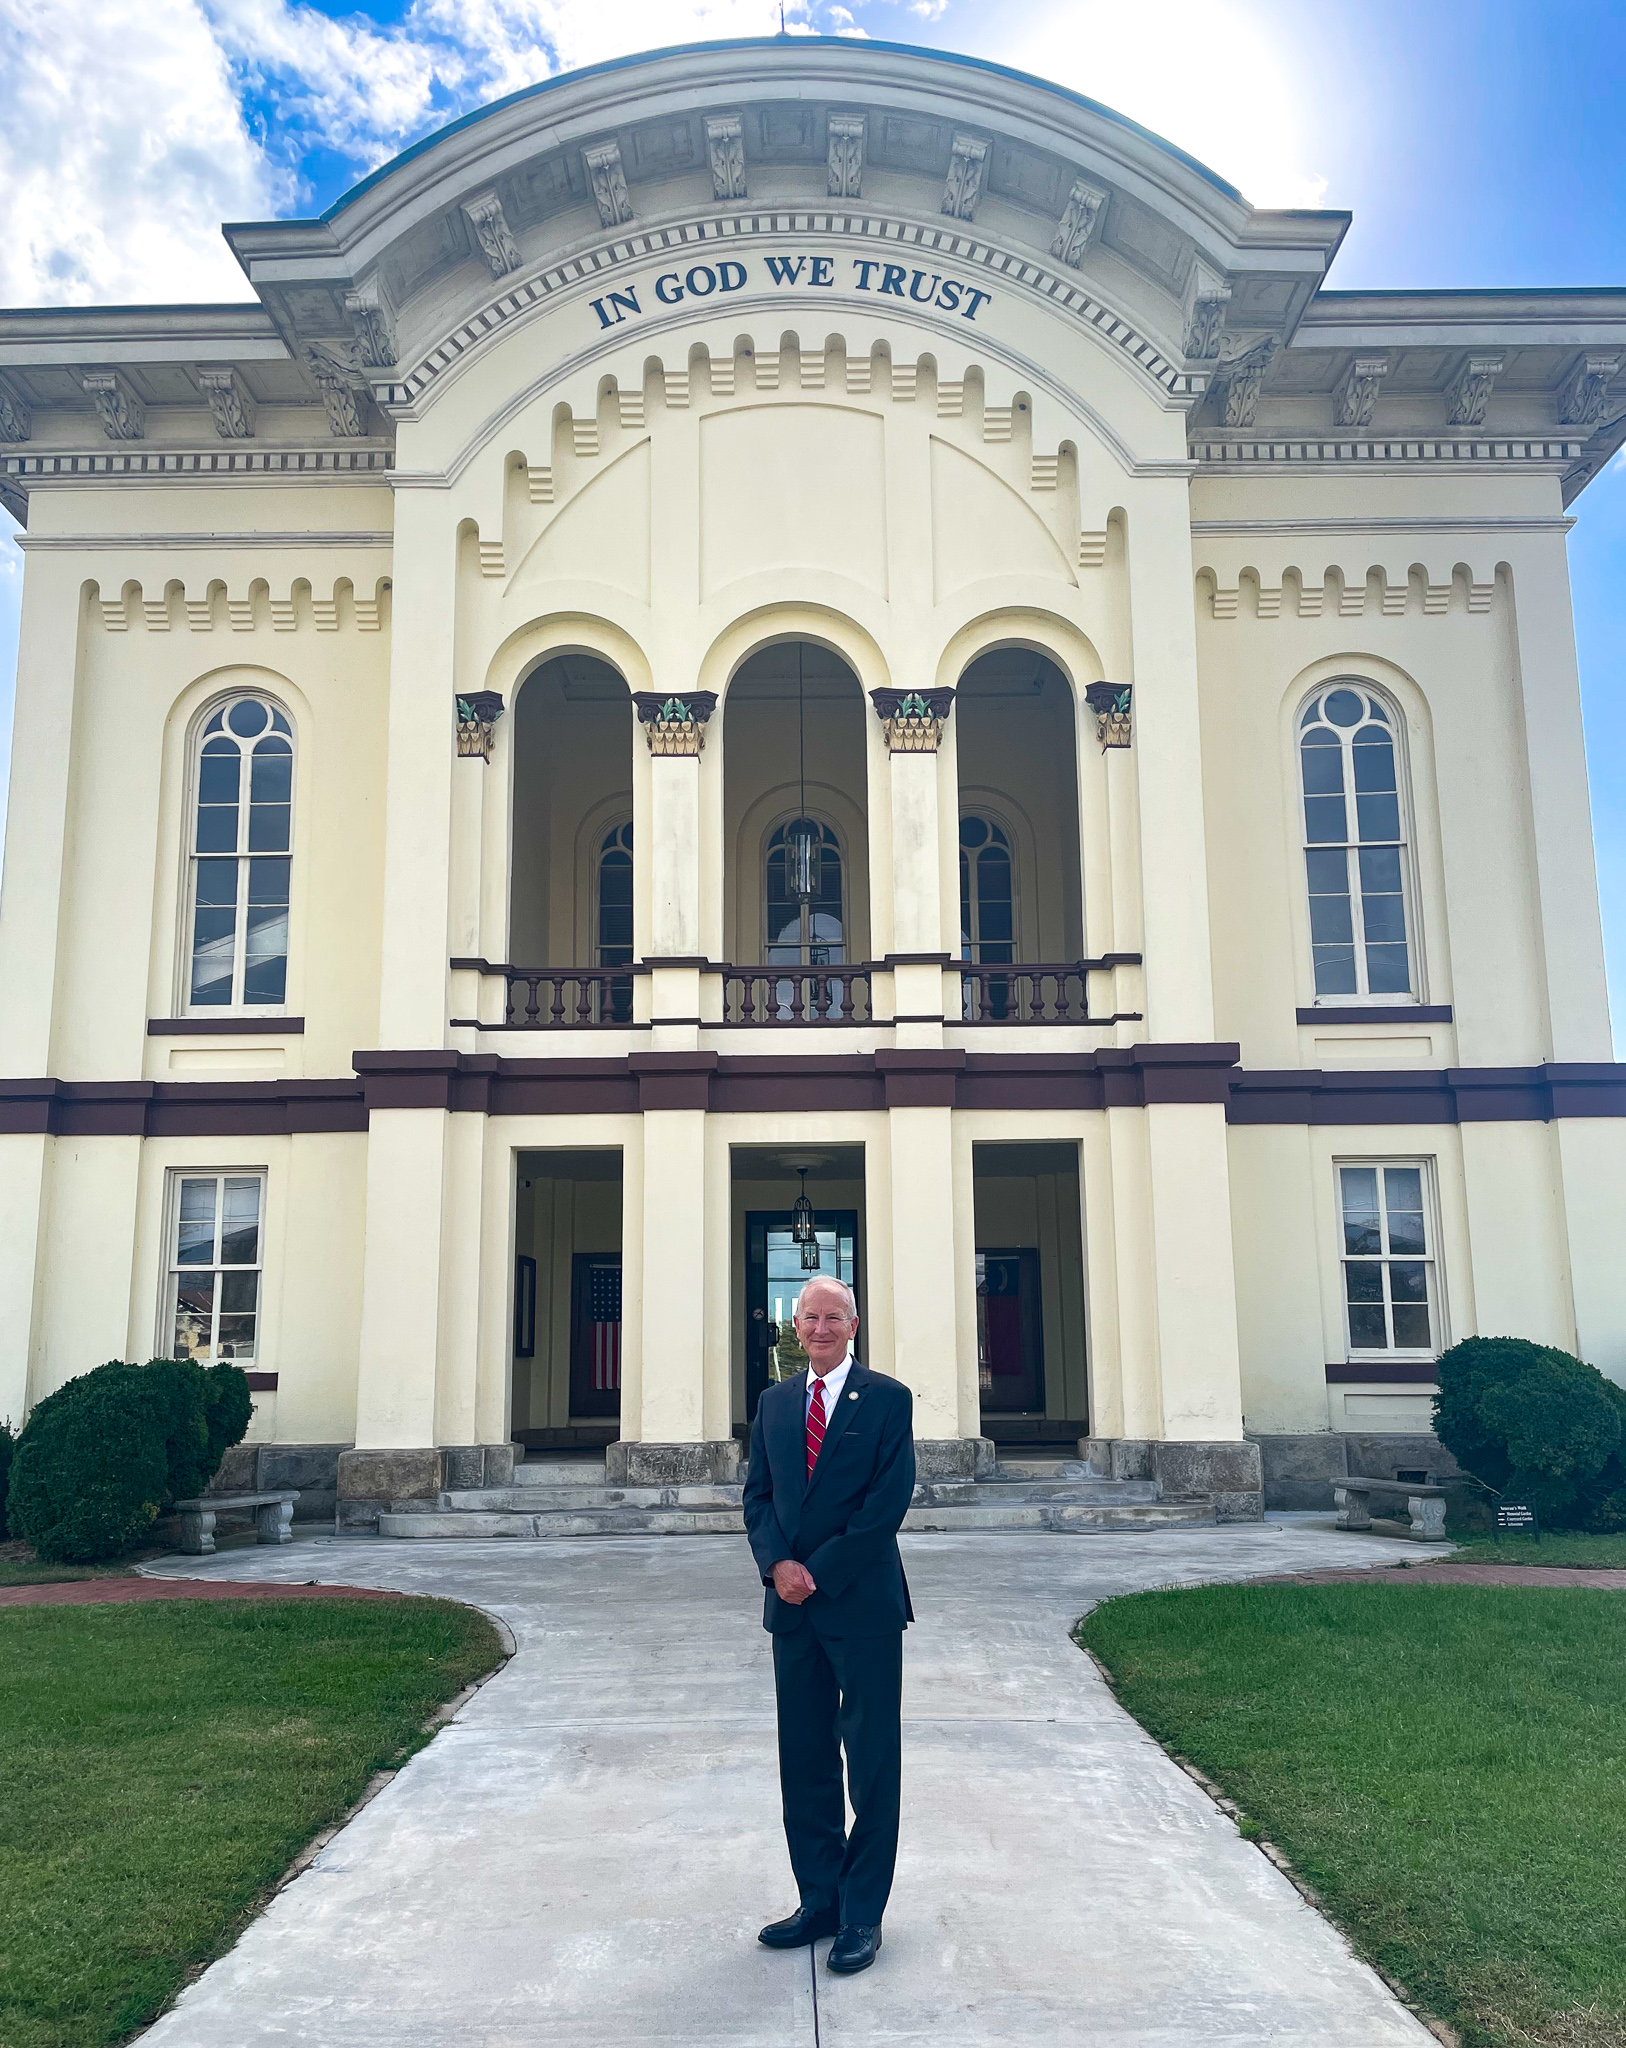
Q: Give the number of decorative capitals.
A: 4